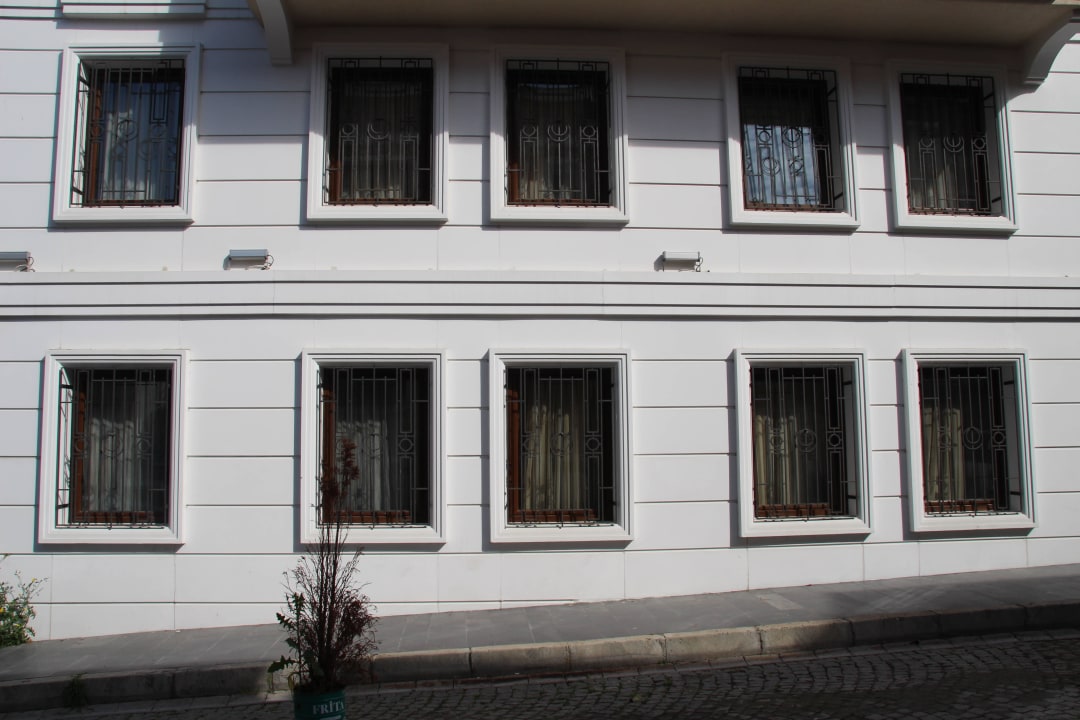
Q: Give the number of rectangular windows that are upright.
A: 10